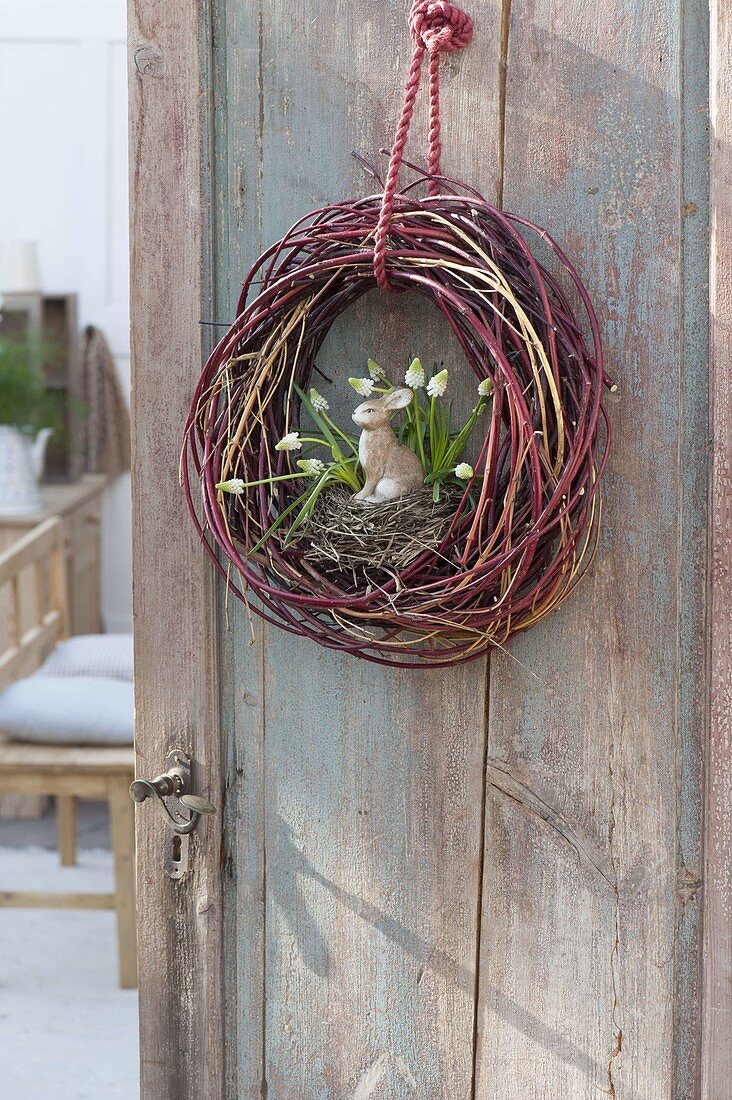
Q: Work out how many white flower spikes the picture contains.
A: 10